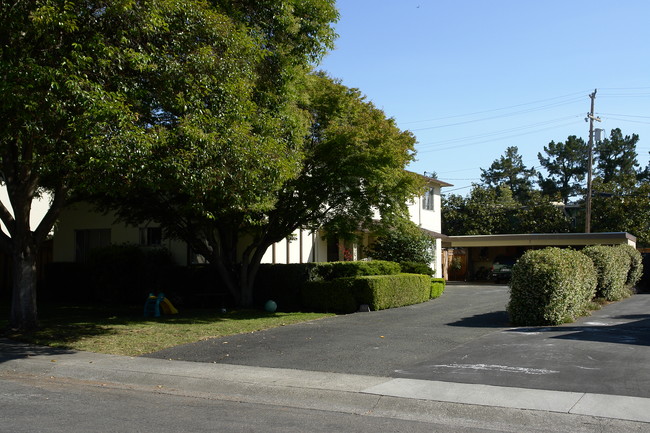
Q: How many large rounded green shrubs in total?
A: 3